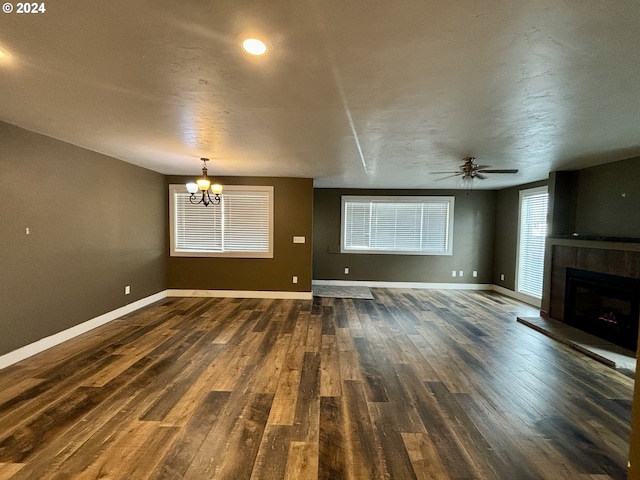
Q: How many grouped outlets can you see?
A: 3